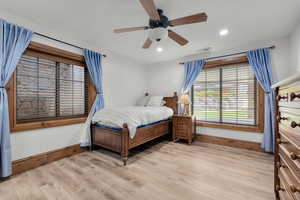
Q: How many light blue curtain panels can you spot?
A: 4